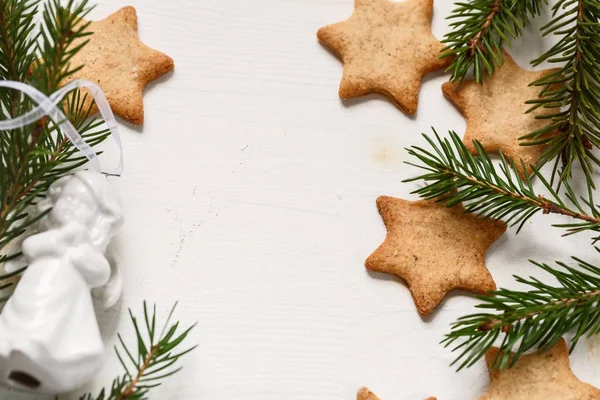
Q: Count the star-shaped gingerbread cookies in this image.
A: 6